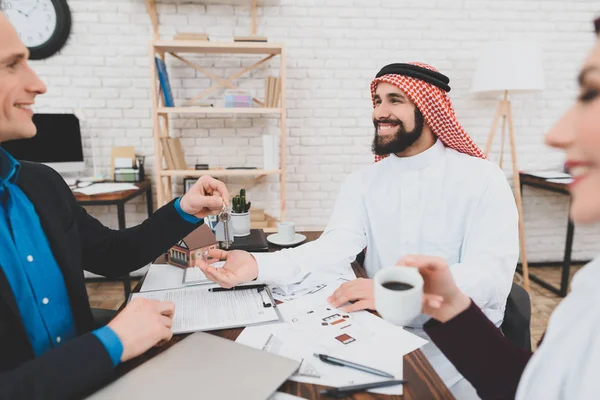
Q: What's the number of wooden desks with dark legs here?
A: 2